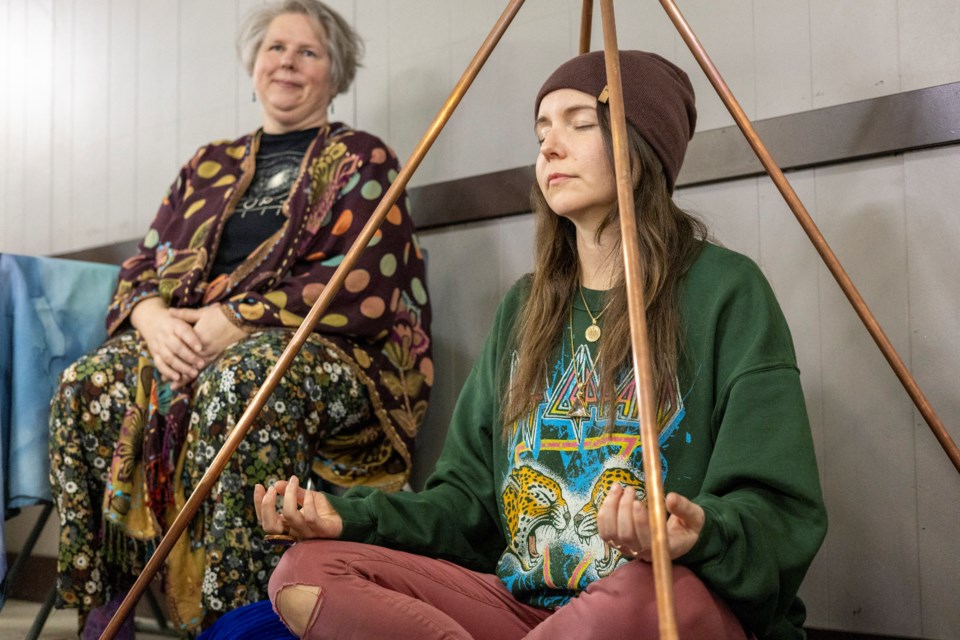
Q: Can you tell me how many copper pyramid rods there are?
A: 4